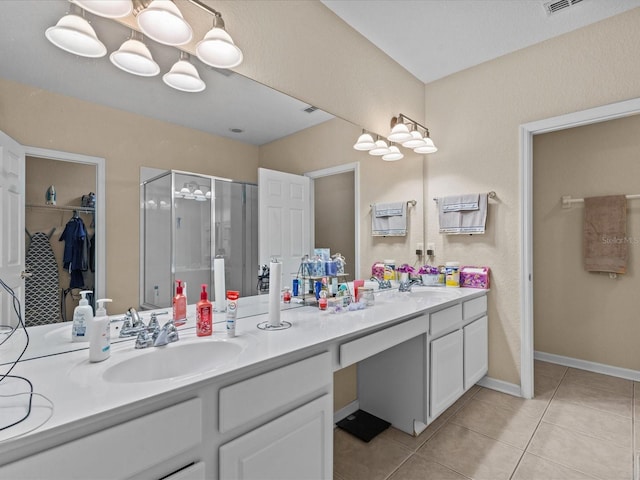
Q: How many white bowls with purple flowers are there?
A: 1